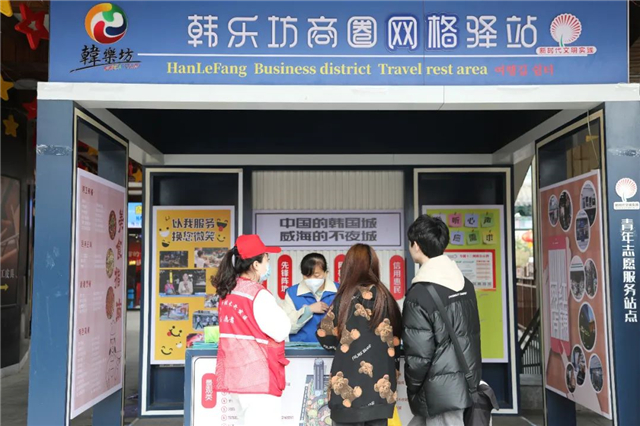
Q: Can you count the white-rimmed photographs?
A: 10